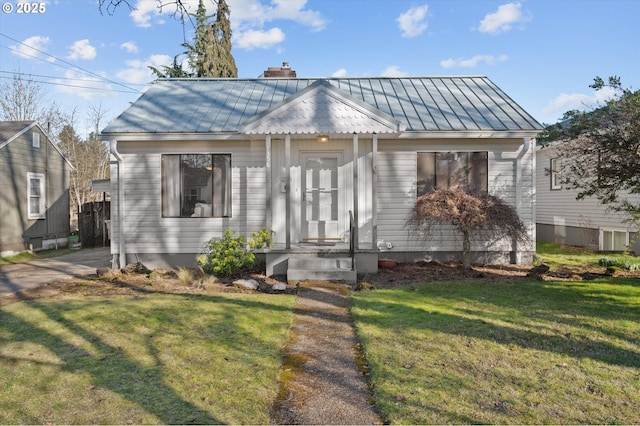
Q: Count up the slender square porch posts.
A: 4